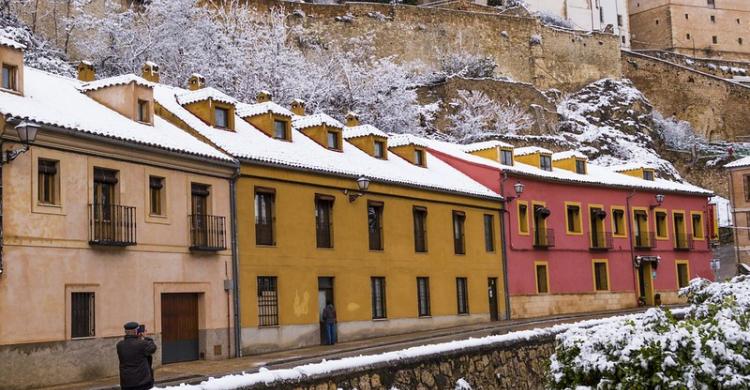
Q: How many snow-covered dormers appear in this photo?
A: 11